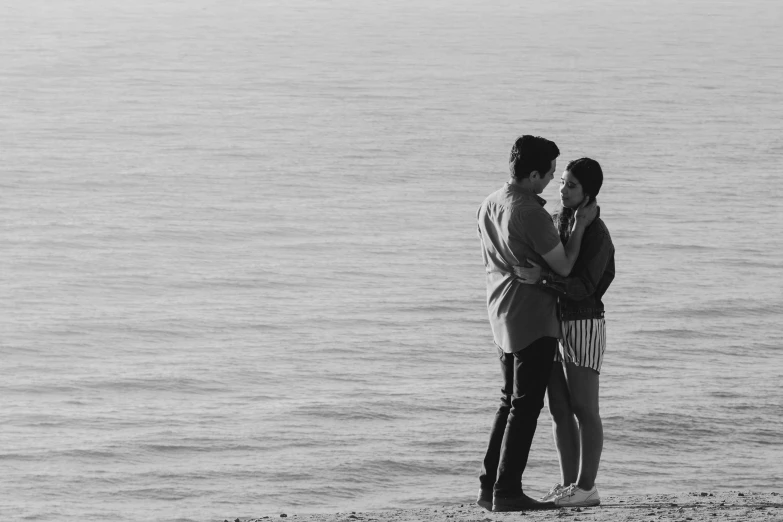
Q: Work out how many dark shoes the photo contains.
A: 2